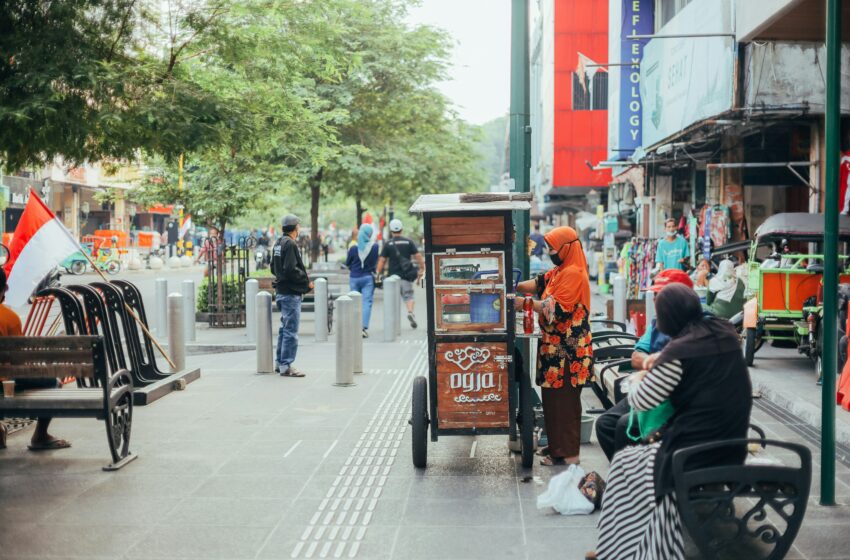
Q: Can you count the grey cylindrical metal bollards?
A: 12